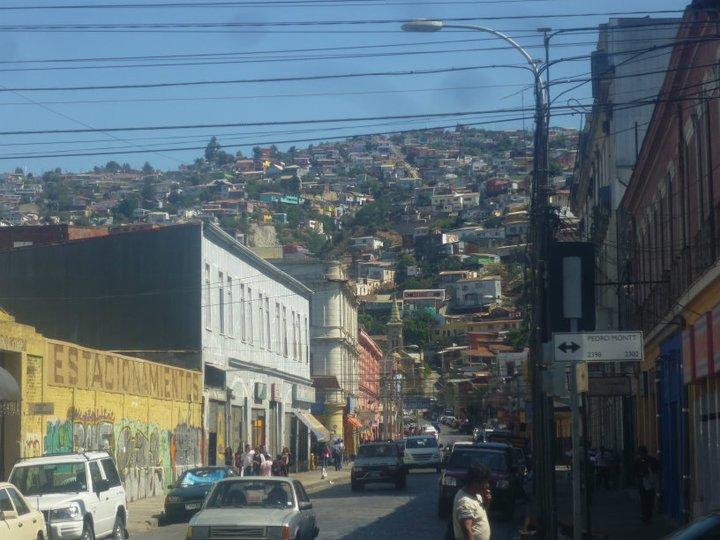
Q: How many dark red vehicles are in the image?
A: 1